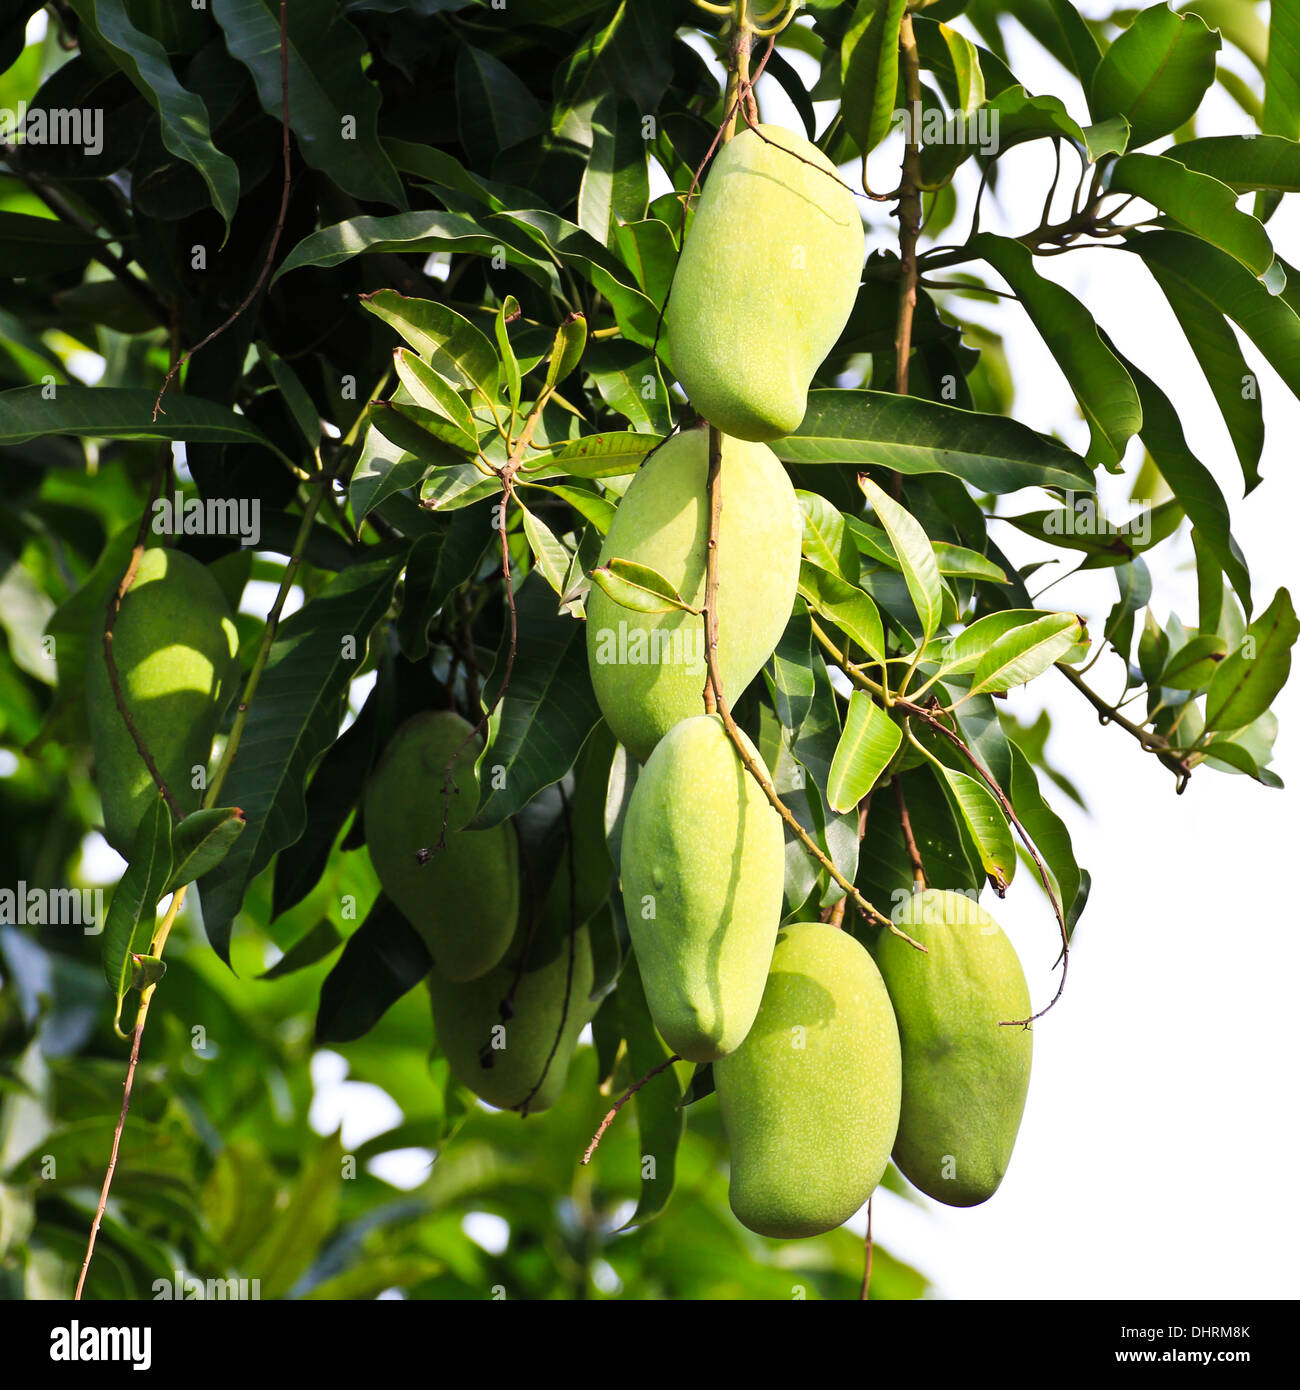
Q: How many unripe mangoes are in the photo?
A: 8